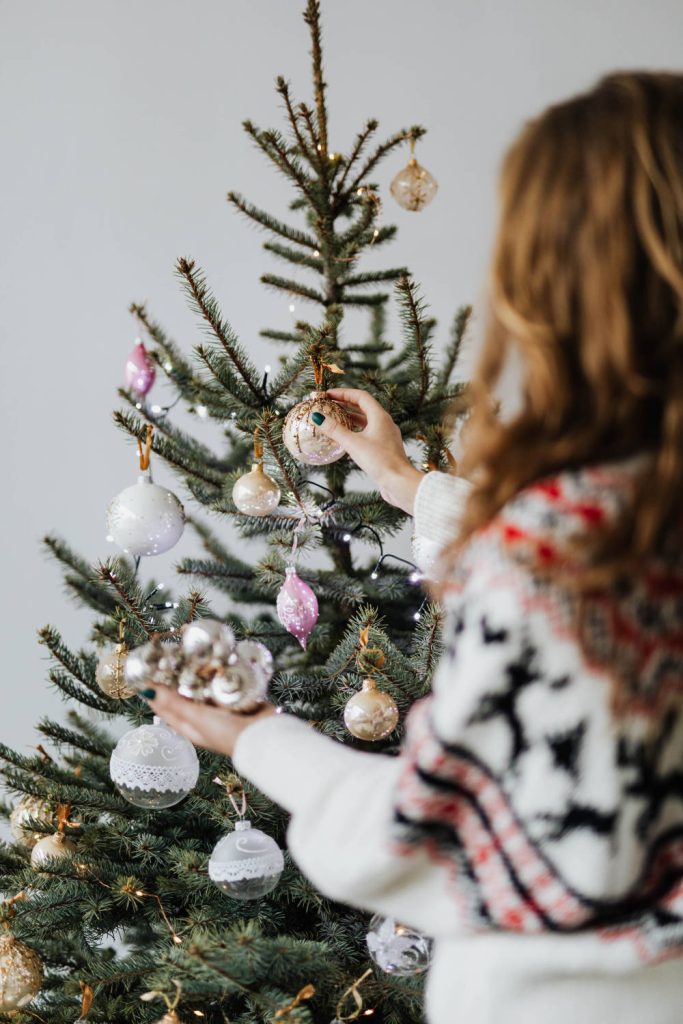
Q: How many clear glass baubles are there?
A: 3